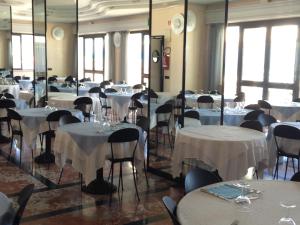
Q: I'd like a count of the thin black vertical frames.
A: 7